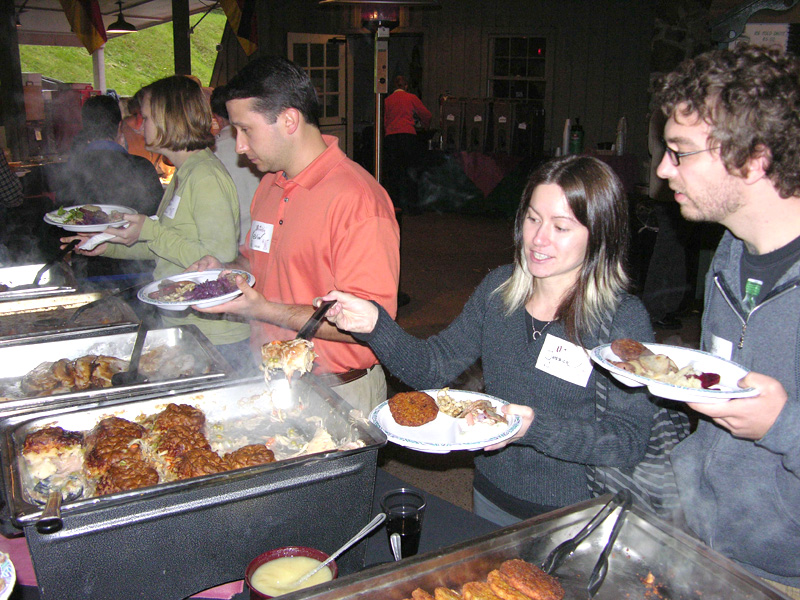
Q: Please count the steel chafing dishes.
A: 5